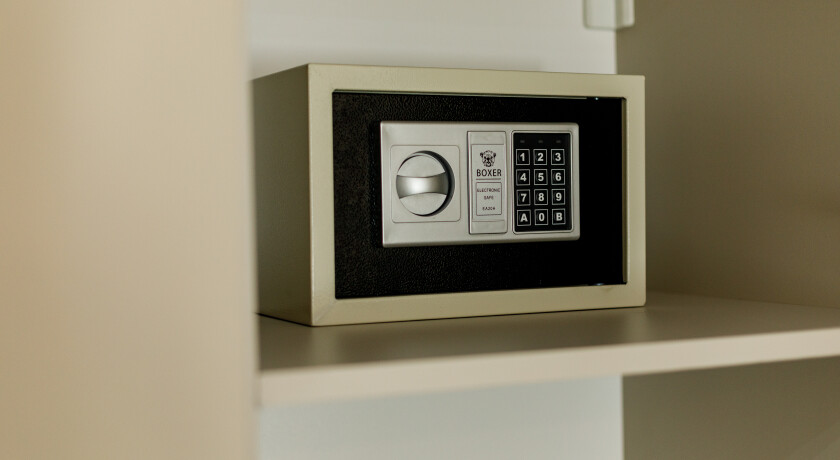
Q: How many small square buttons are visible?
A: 12